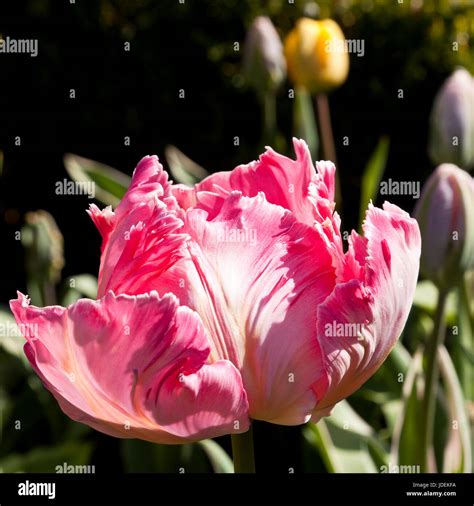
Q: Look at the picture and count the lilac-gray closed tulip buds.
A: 3